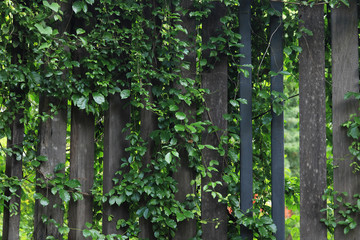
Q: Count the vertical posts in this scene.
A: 11